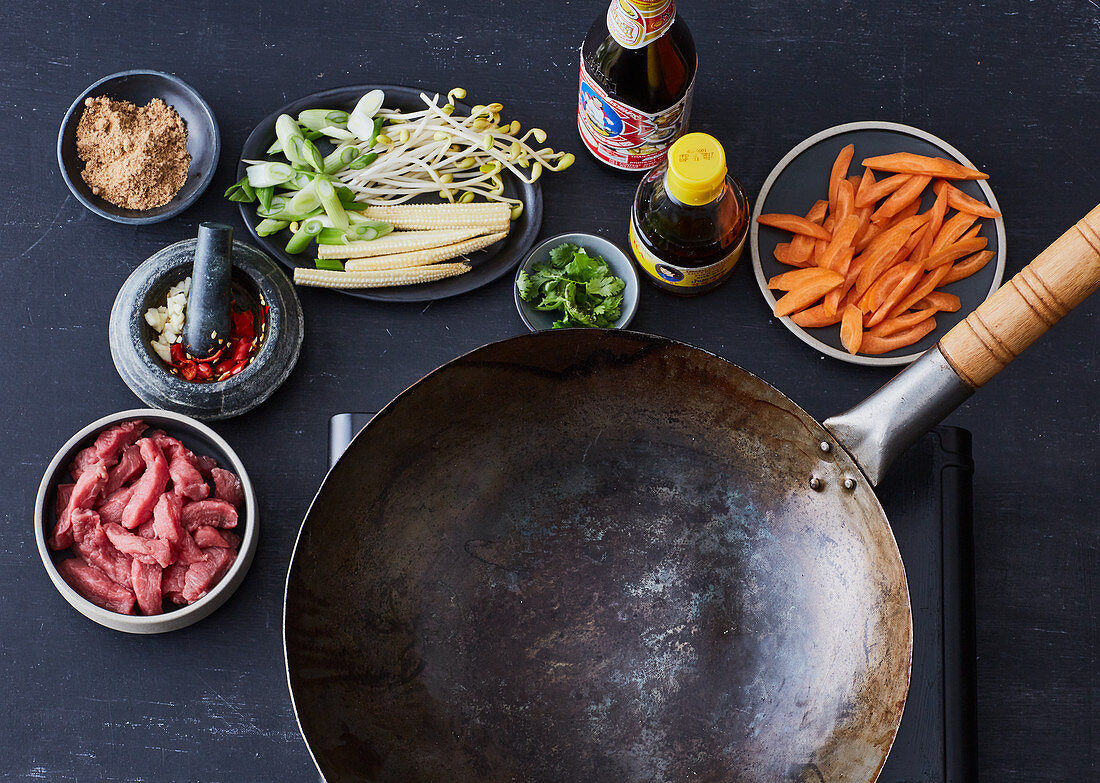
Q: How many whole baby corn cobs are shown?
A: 4